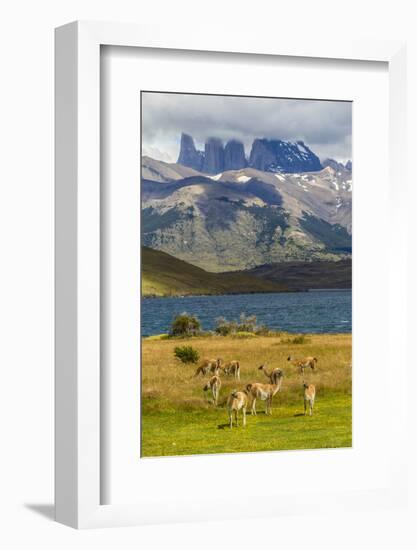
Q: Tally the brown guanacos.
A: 8